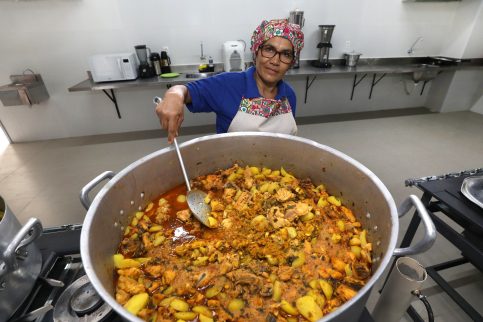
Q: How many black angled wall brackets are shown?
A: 5